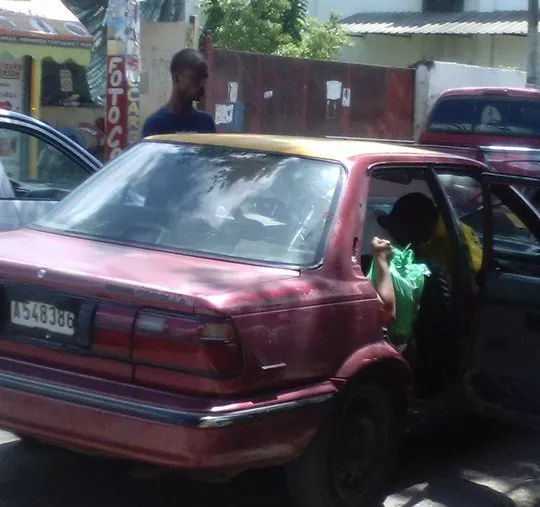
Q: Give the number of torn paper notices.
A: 5